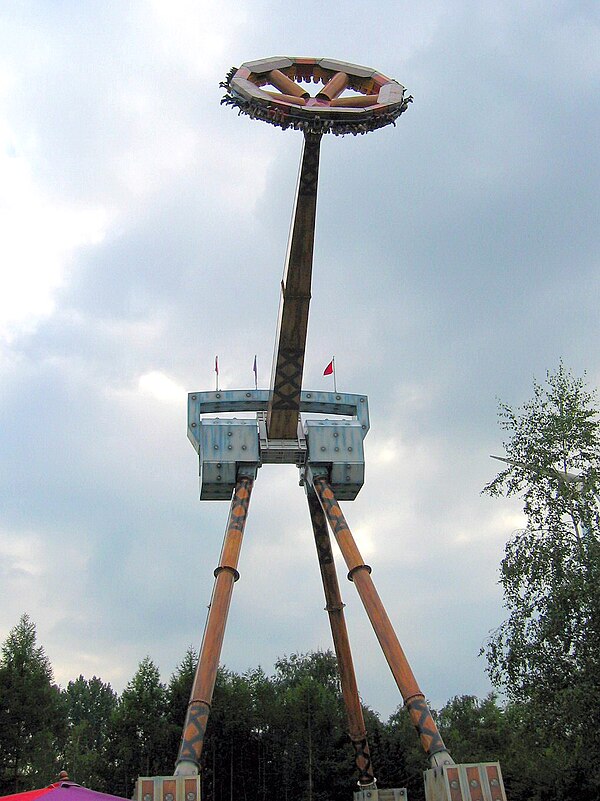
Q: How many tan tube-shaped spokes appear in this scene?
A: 4